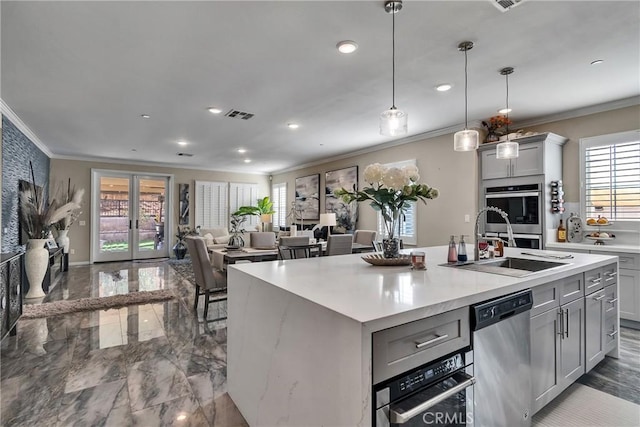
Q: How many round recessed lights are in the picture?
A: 8